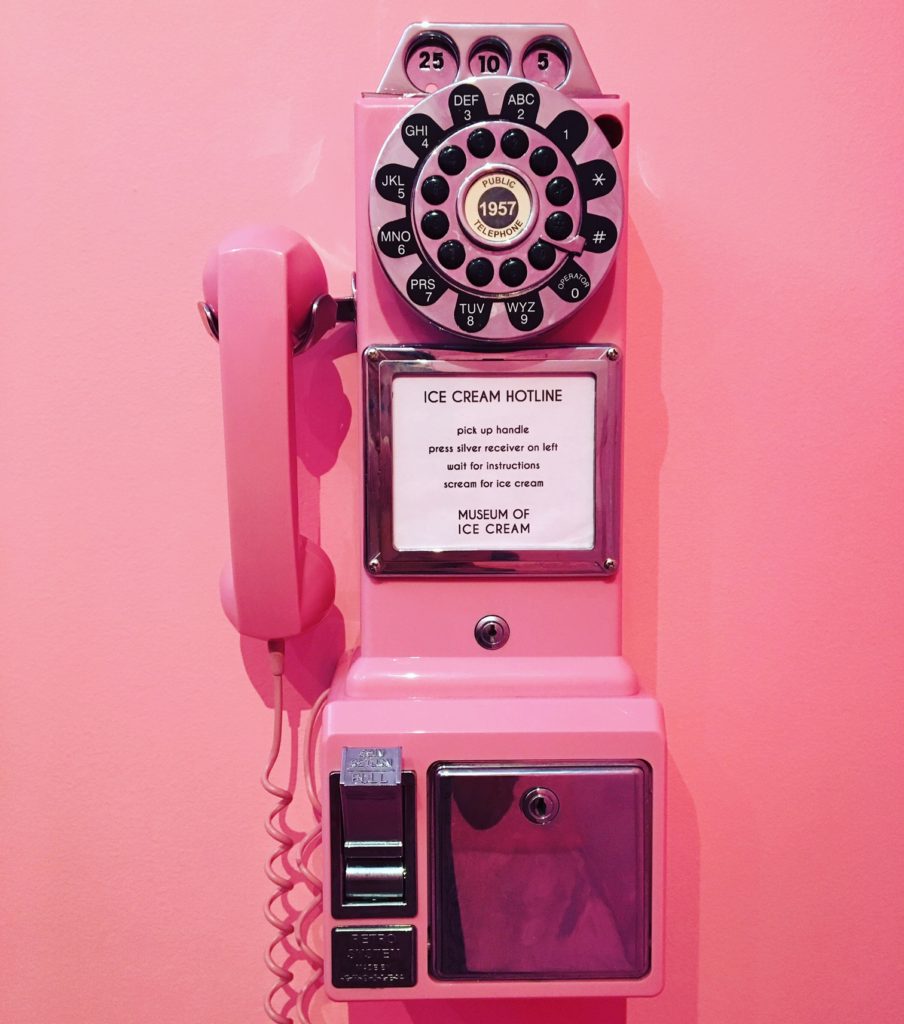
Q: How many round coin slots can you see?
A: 3